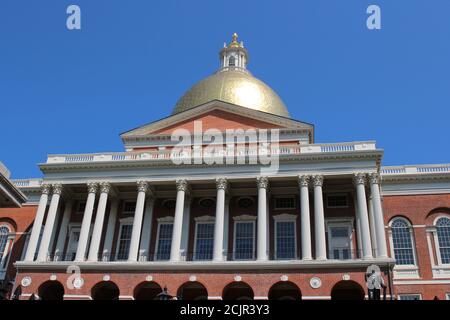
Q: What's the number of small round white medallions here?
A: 3